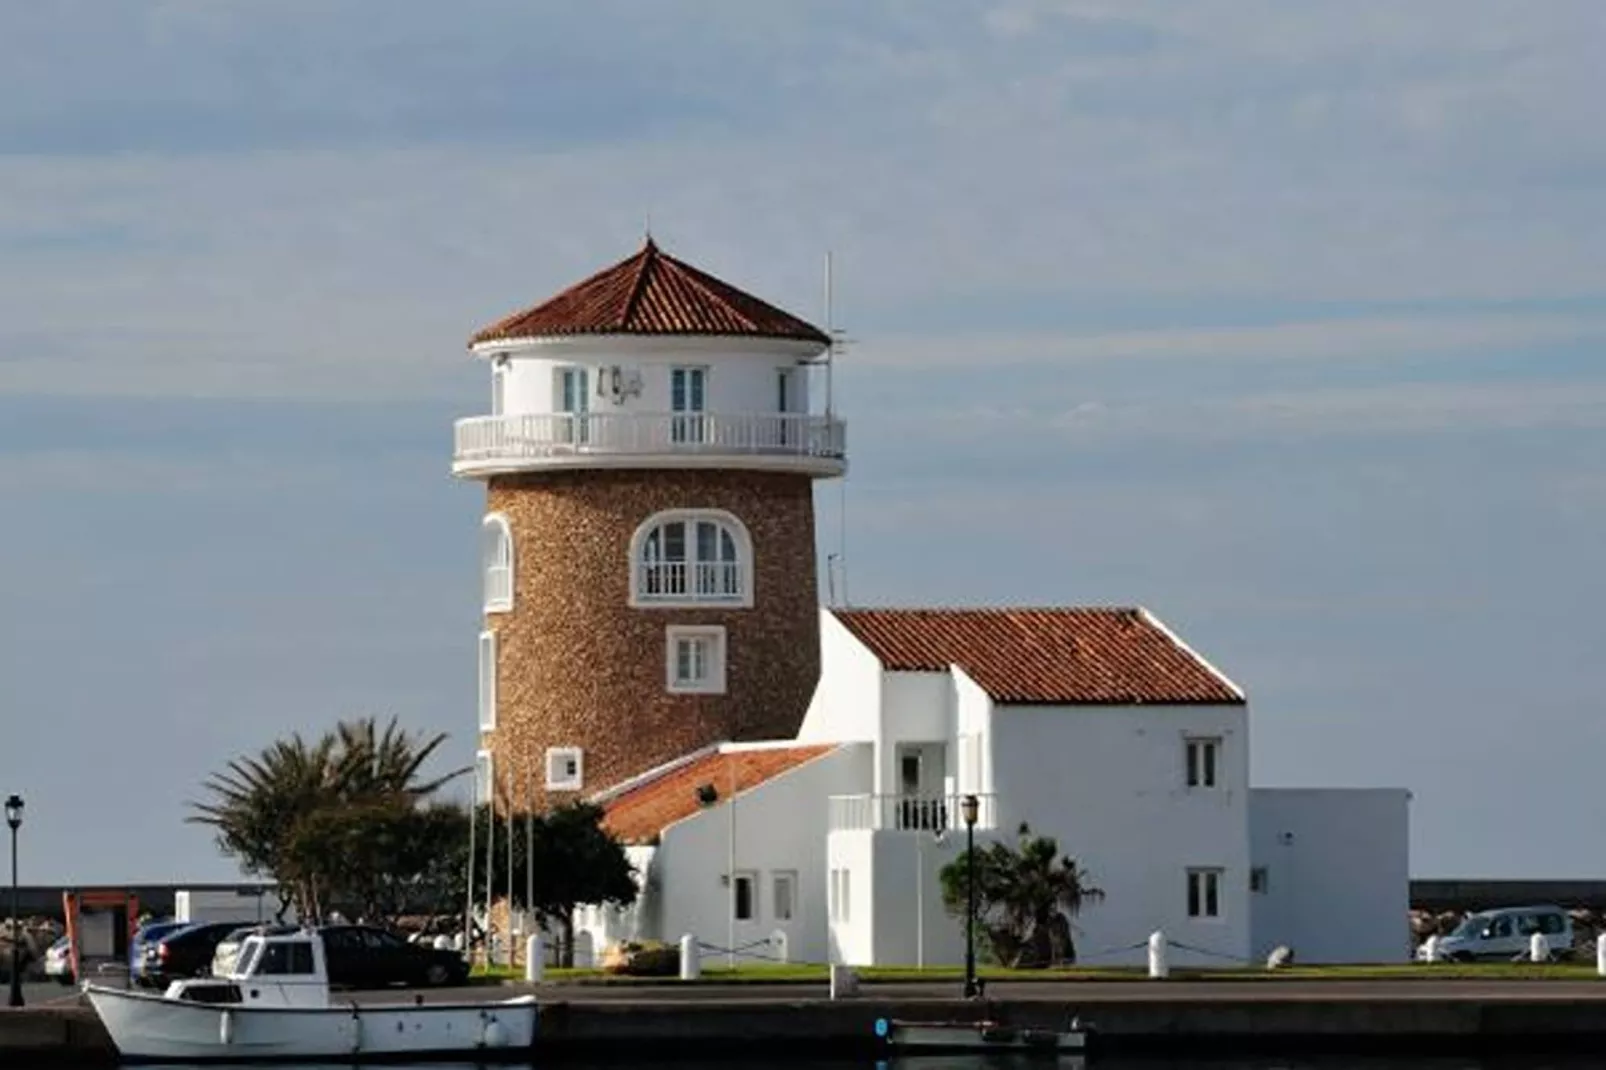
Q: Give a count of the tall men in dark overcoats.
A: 0